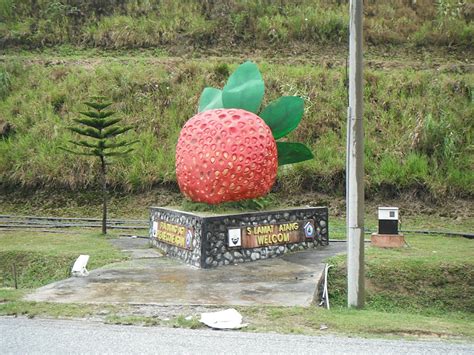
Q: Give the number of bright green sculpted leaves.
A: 4